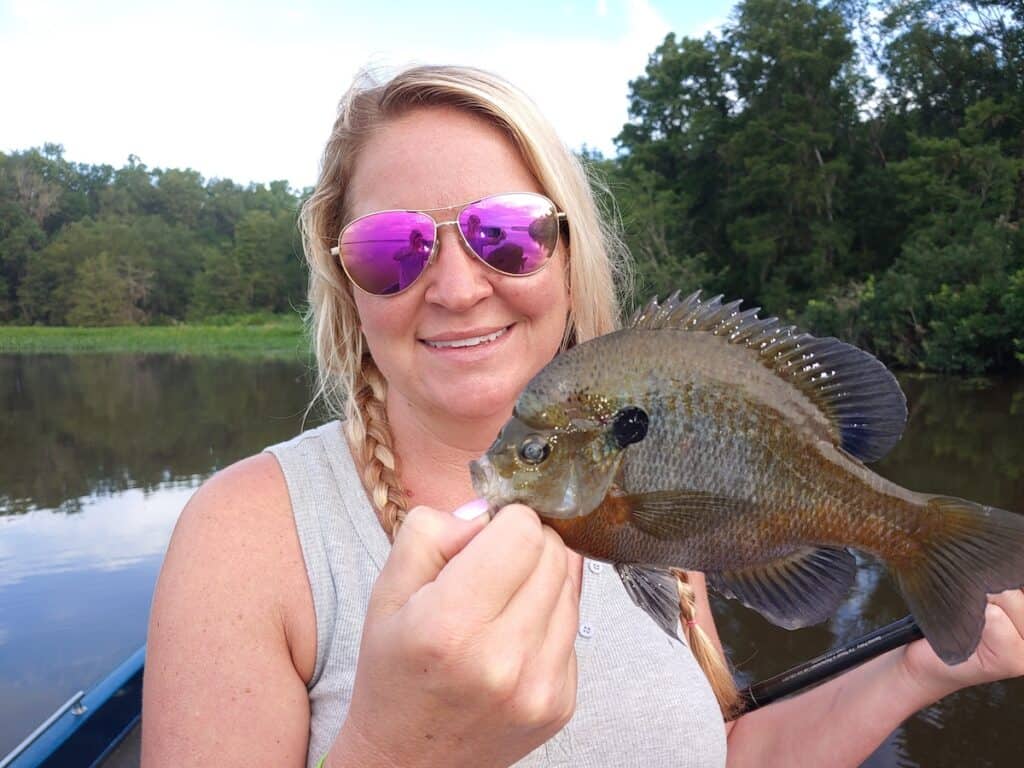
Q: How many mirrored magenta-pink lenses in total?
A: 2